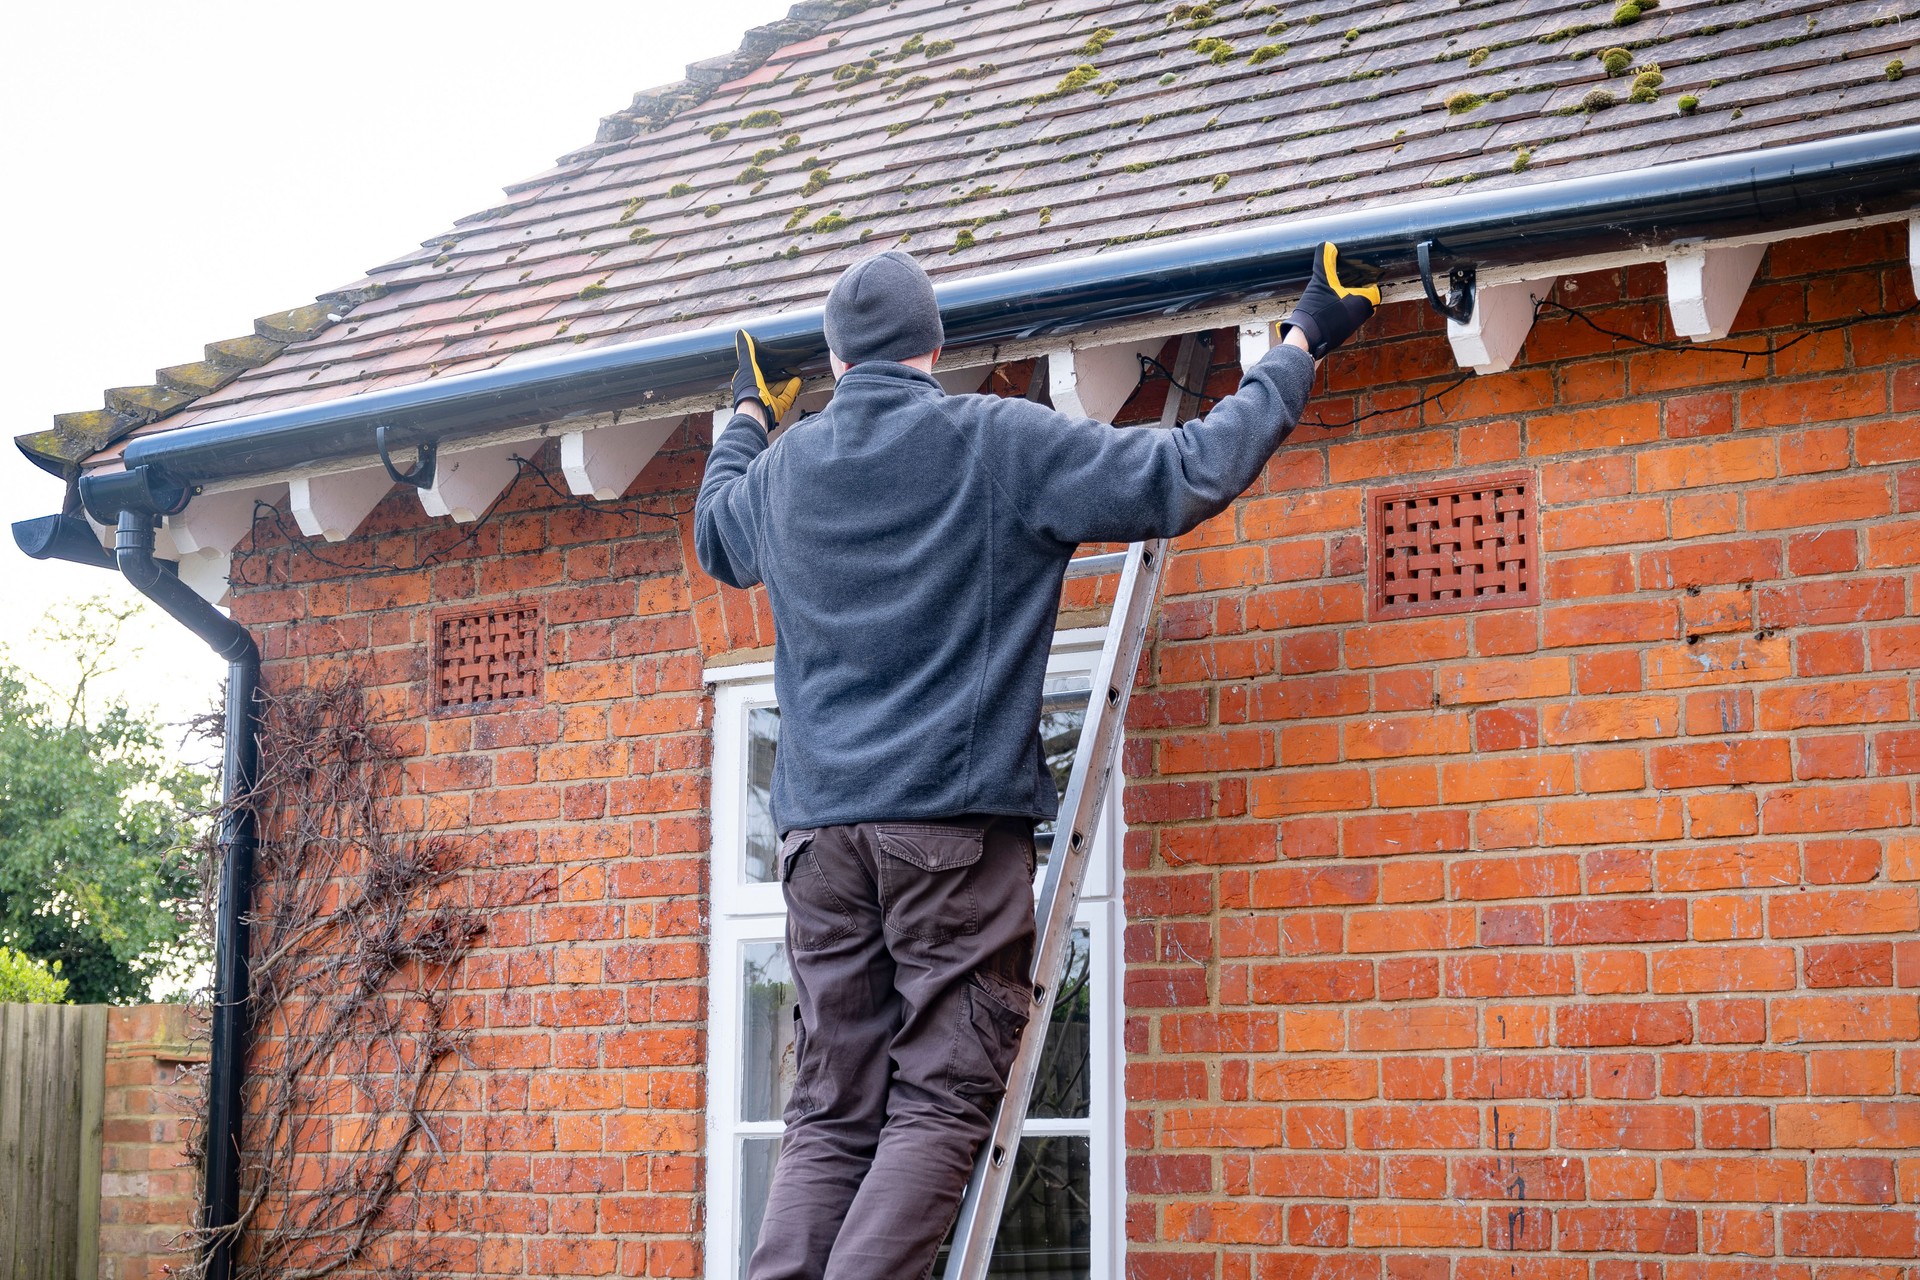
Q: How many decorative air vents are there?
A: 2